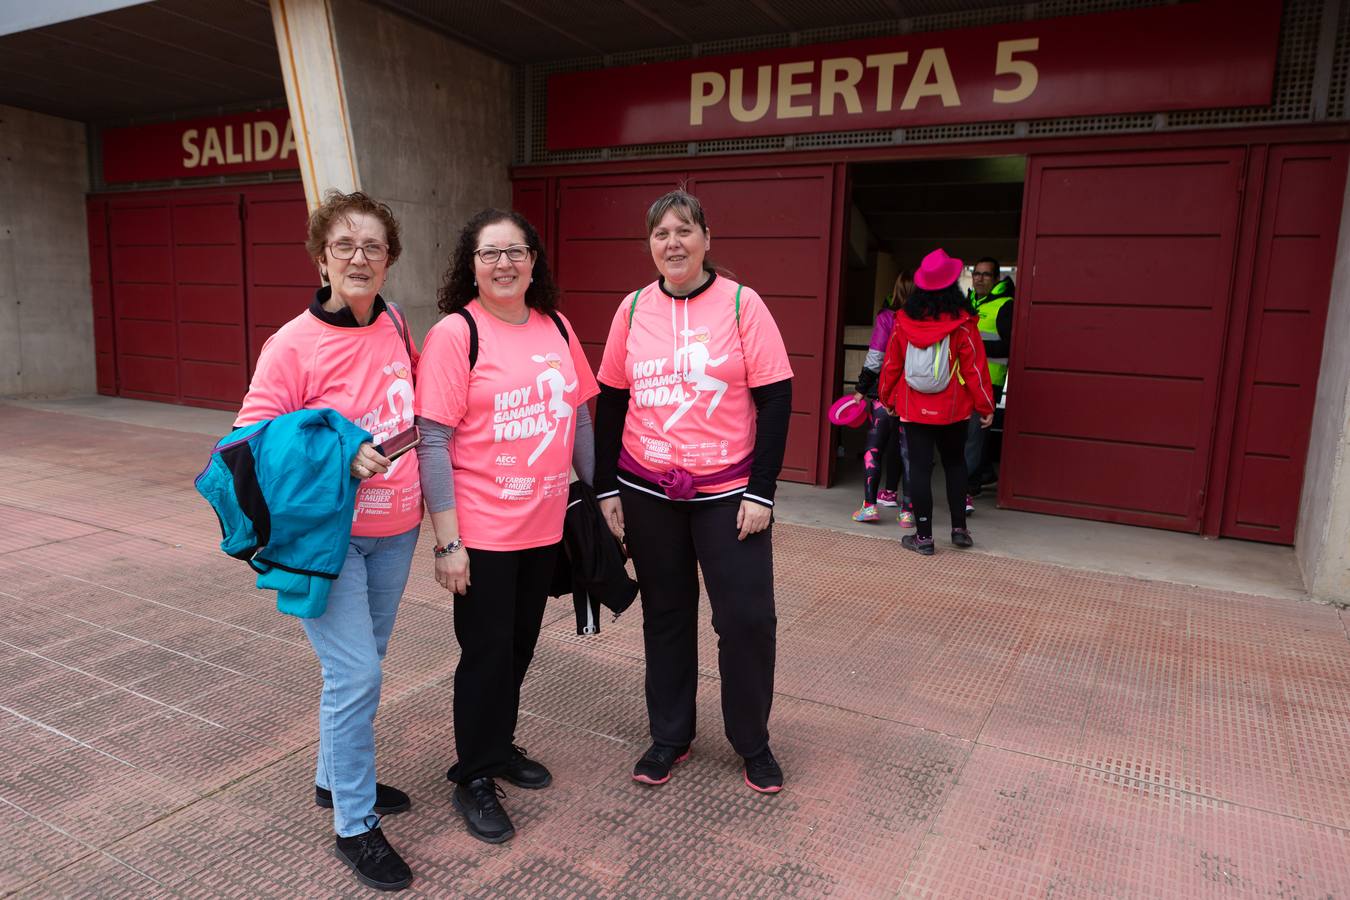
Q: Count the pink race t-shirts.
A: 3